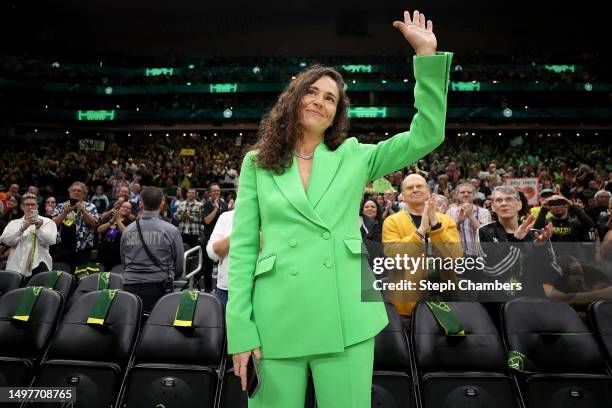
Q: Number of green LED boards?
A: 7